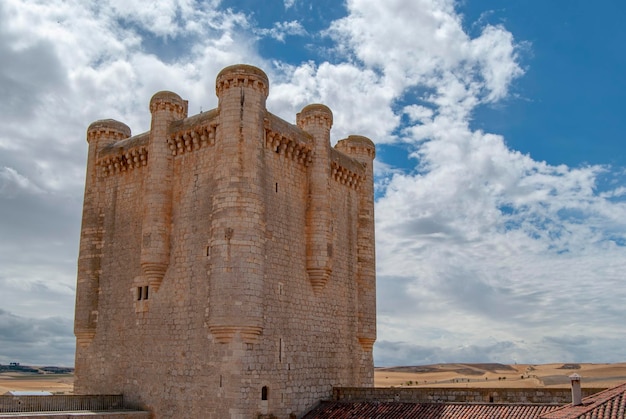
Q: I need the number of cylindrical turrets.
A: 5